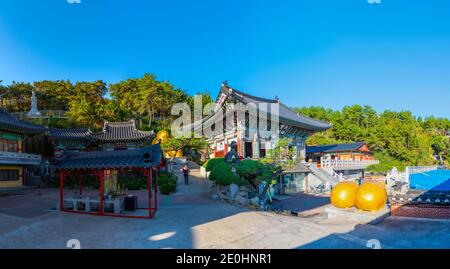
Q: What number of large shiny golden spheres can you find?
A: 2